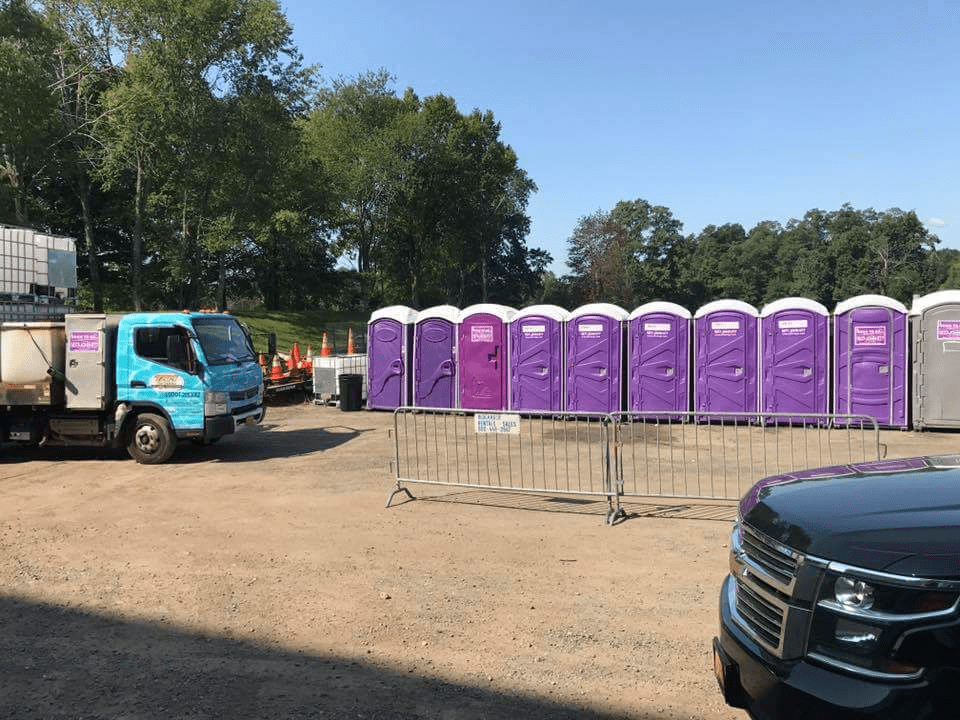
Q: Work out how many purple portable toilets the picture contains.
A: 9